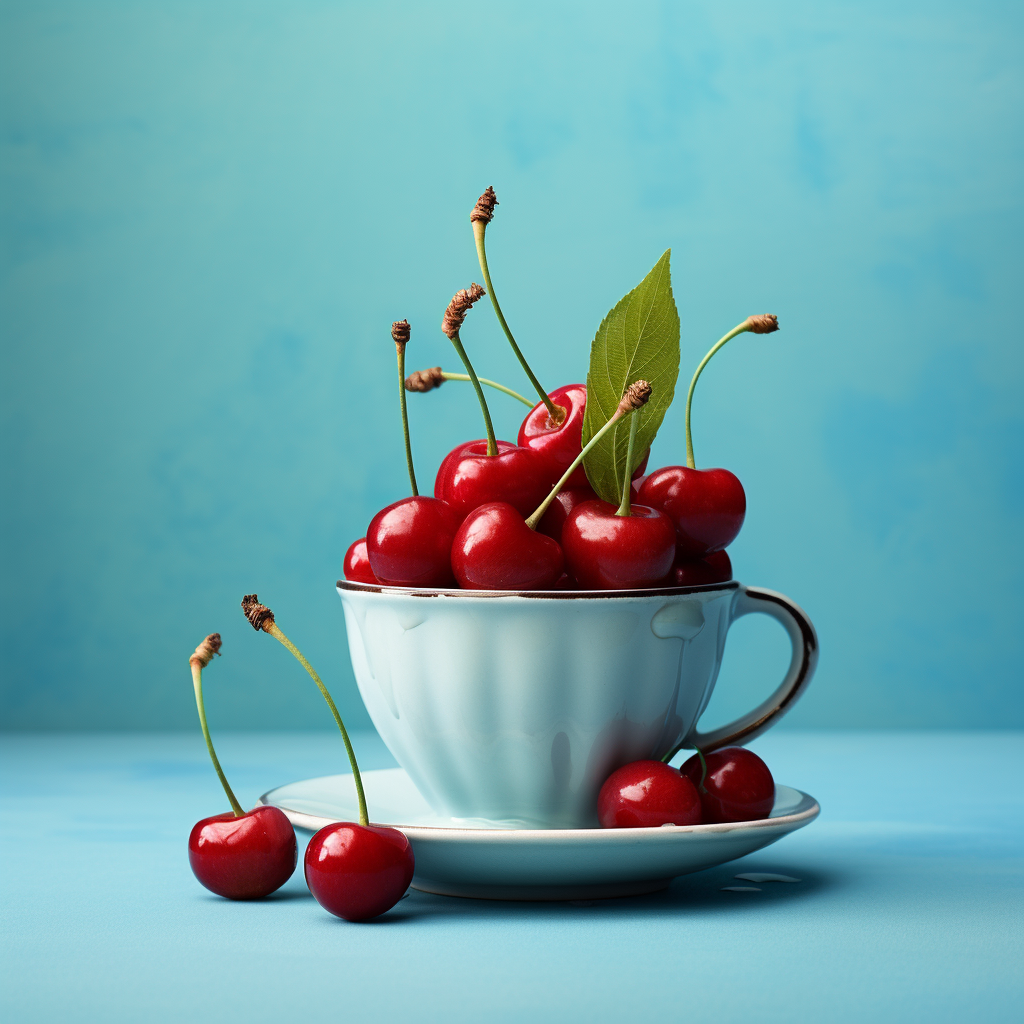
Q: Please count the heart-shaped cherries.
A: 1